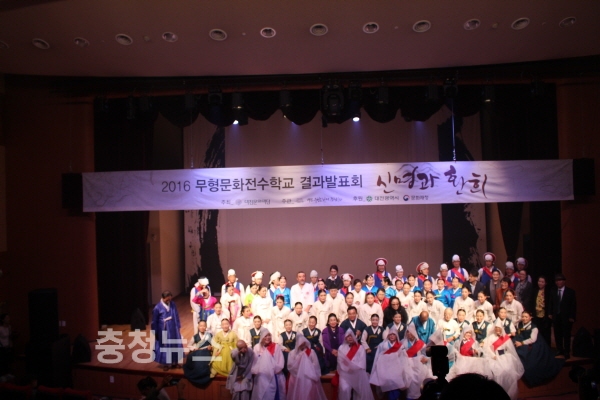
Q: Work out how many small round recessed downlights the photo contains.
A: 13